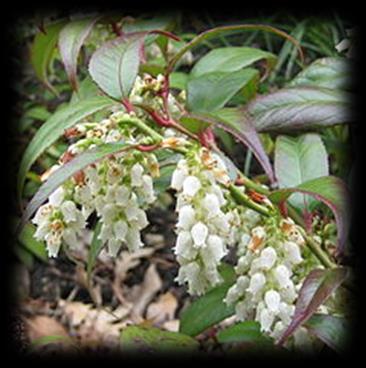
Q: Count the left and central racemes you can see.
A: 3